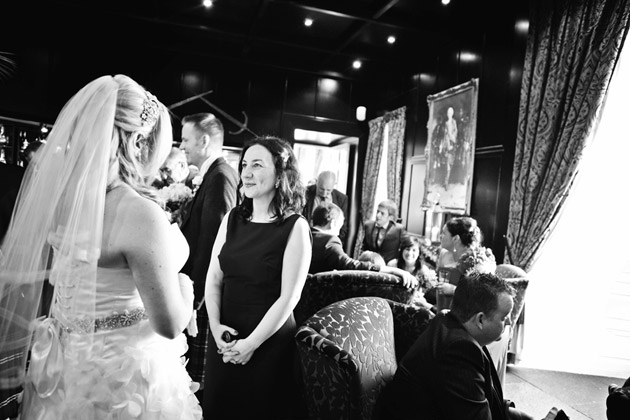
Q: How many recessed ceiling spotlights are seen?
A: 5